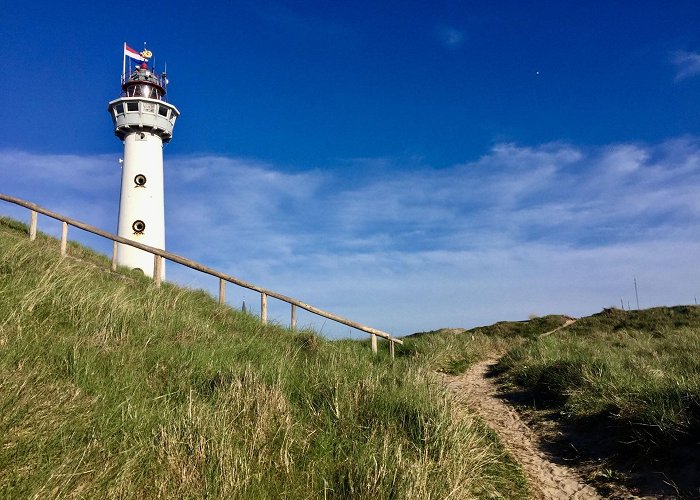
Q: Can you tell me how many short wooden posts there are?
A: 9